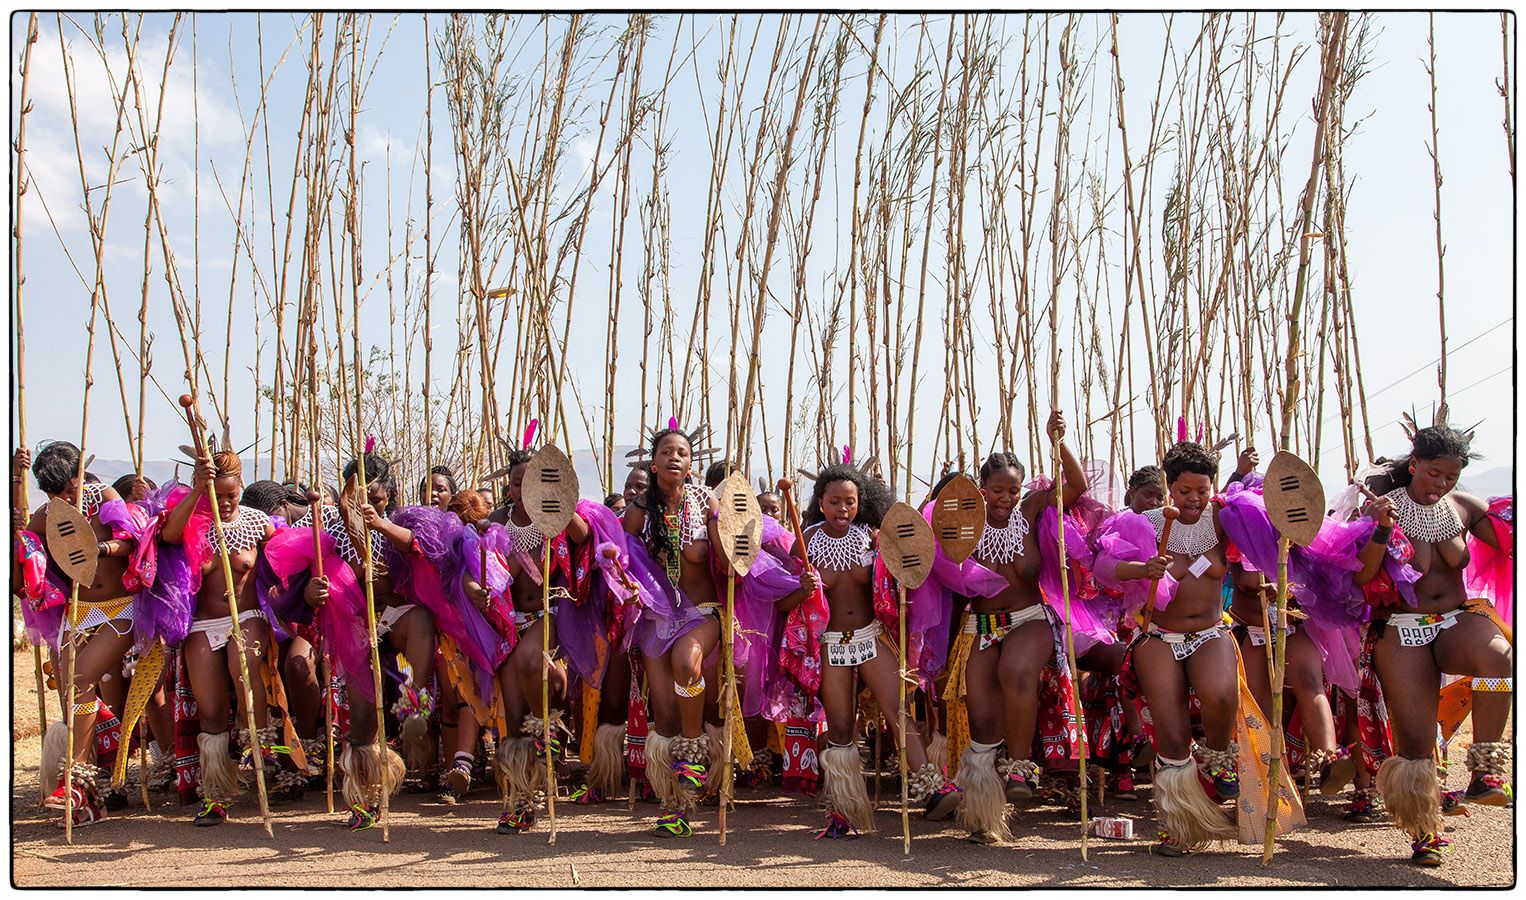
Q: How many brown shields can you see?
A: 7